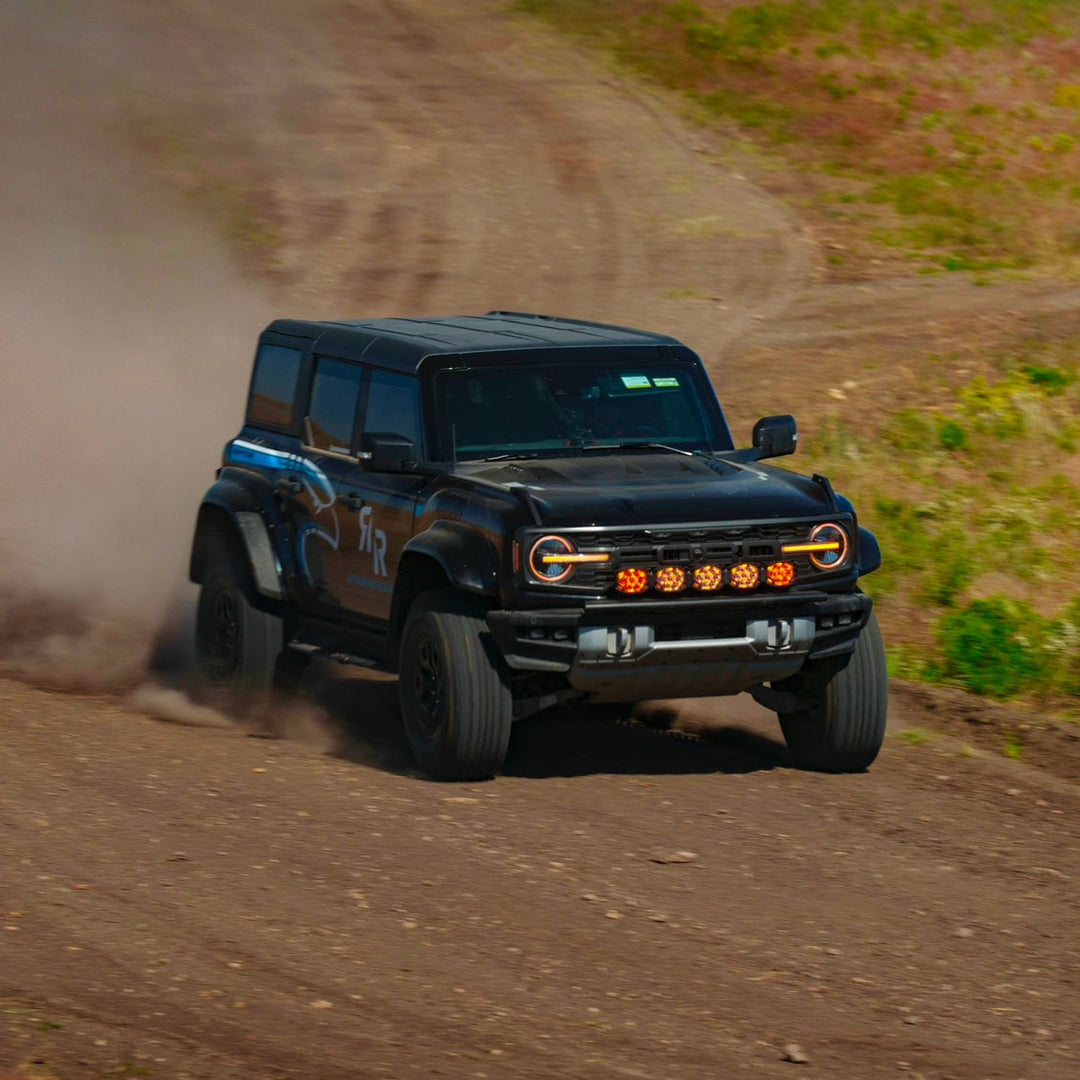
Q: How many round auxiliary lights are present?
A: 5